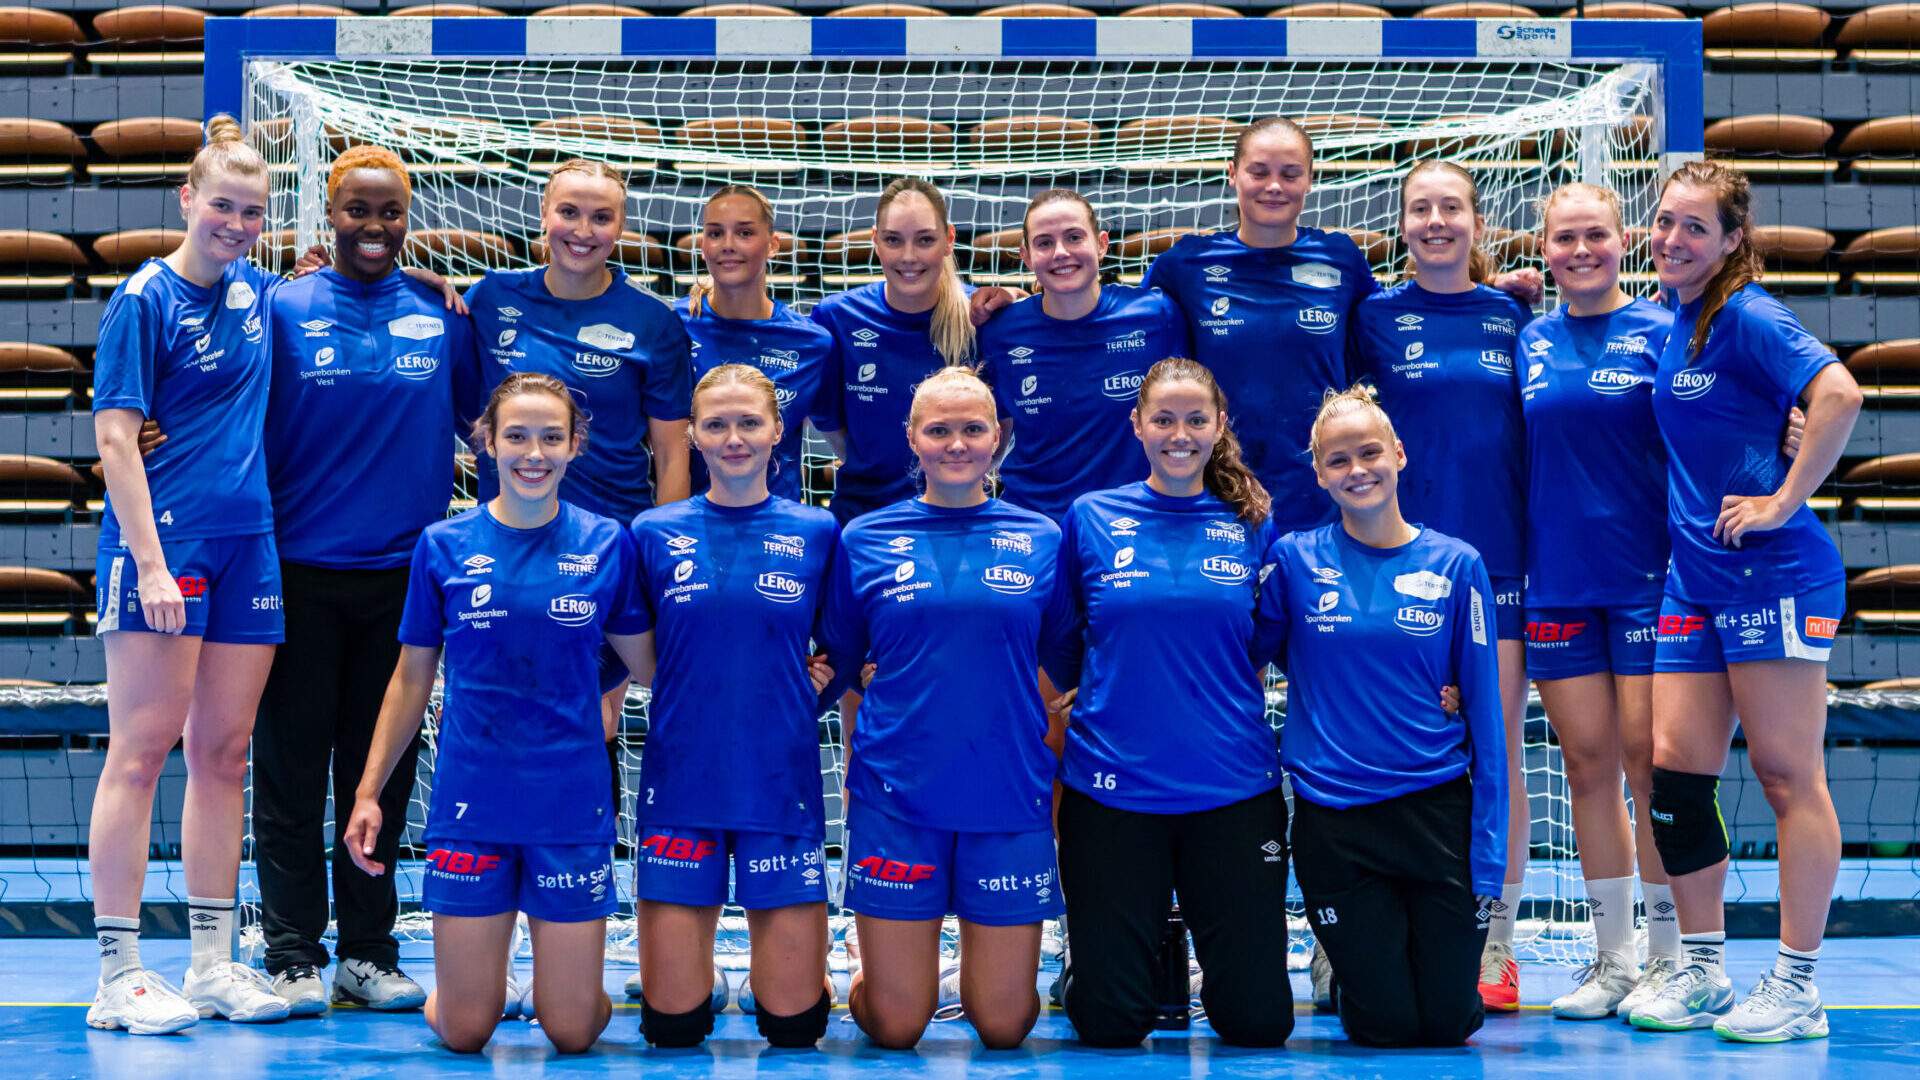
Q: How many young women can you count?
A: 15